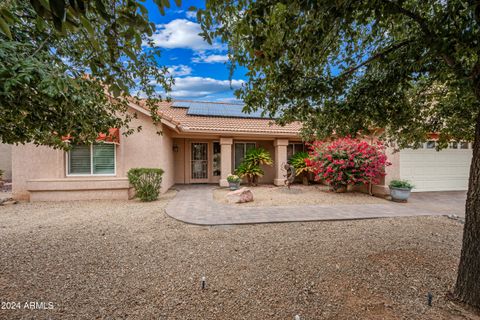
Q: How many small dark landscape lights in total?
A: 2